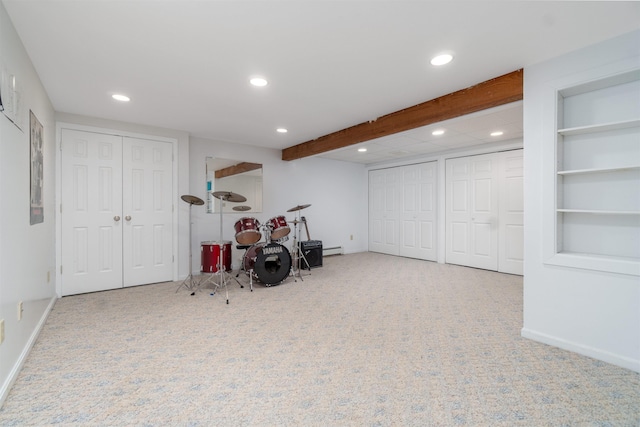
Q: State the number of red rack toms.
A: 2